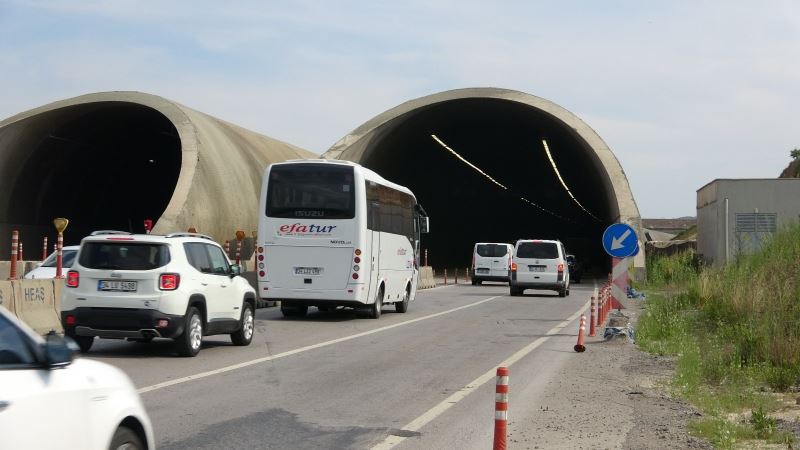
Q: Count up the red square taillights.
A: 2